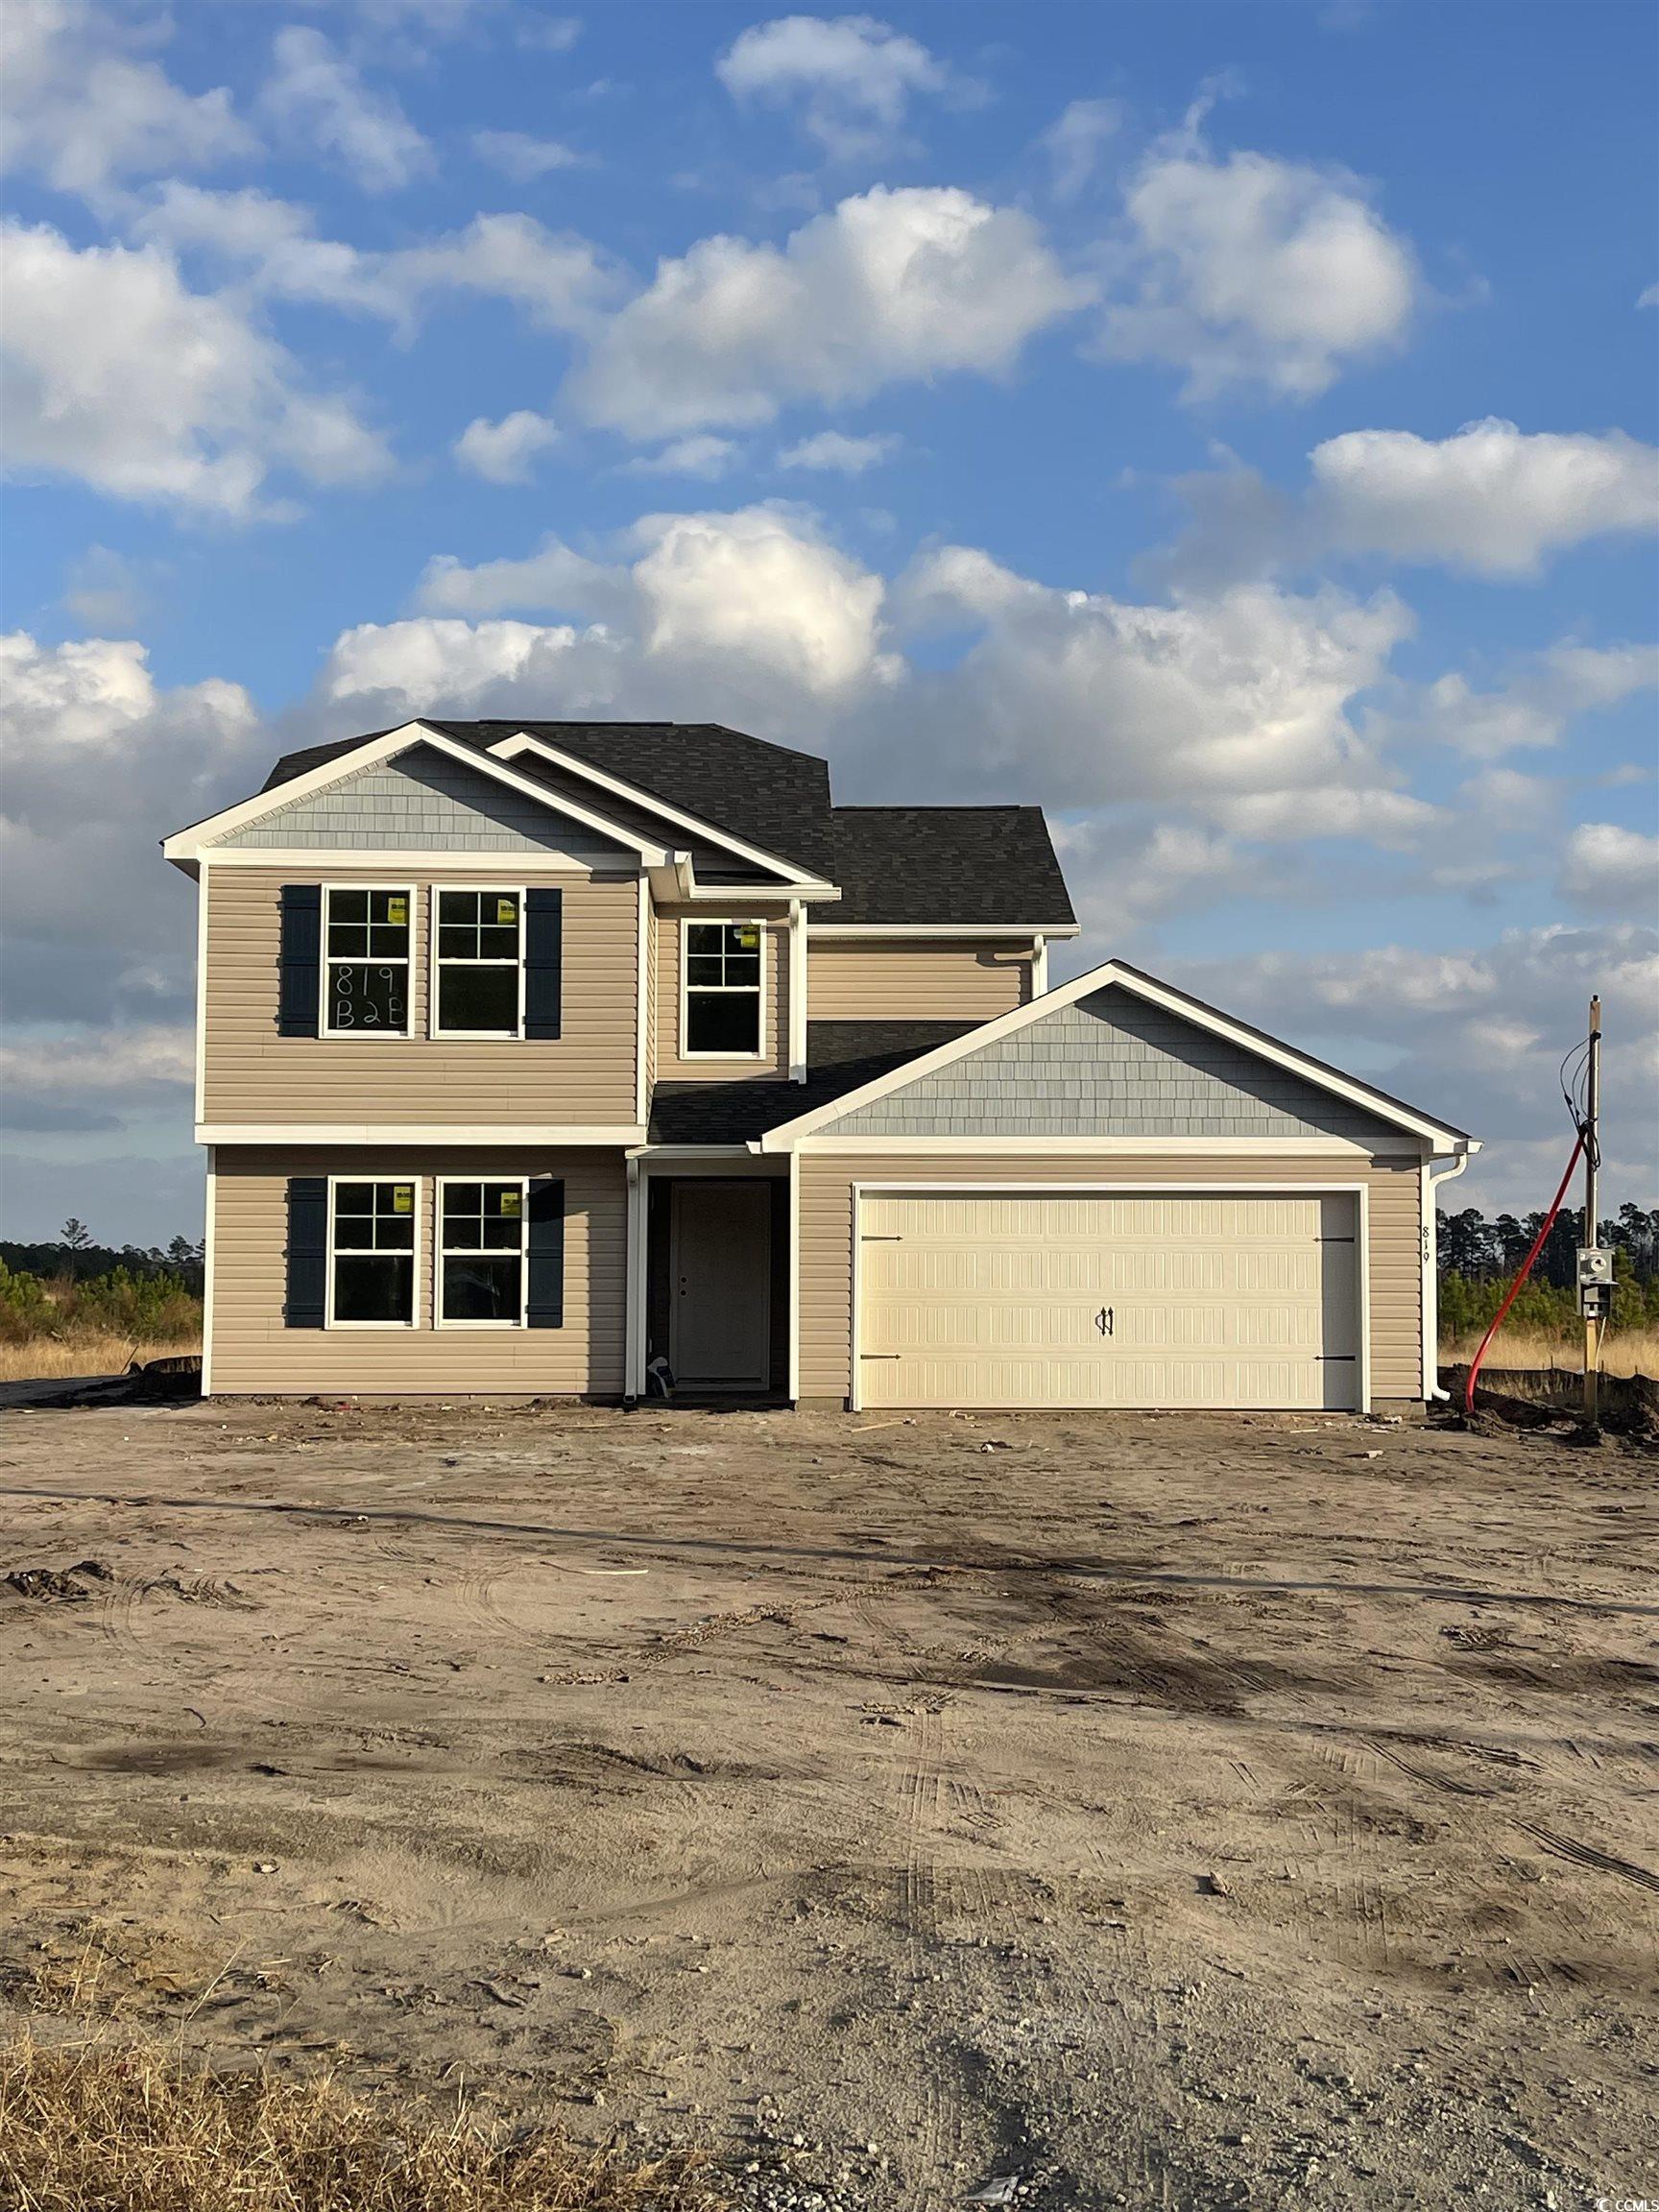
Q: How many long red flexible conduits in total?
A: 1